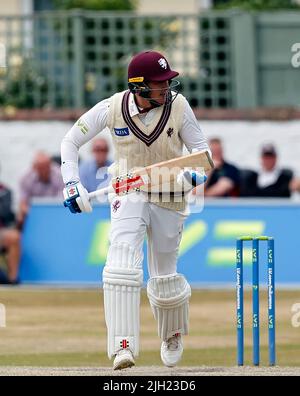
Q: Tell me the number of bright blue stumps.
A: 3